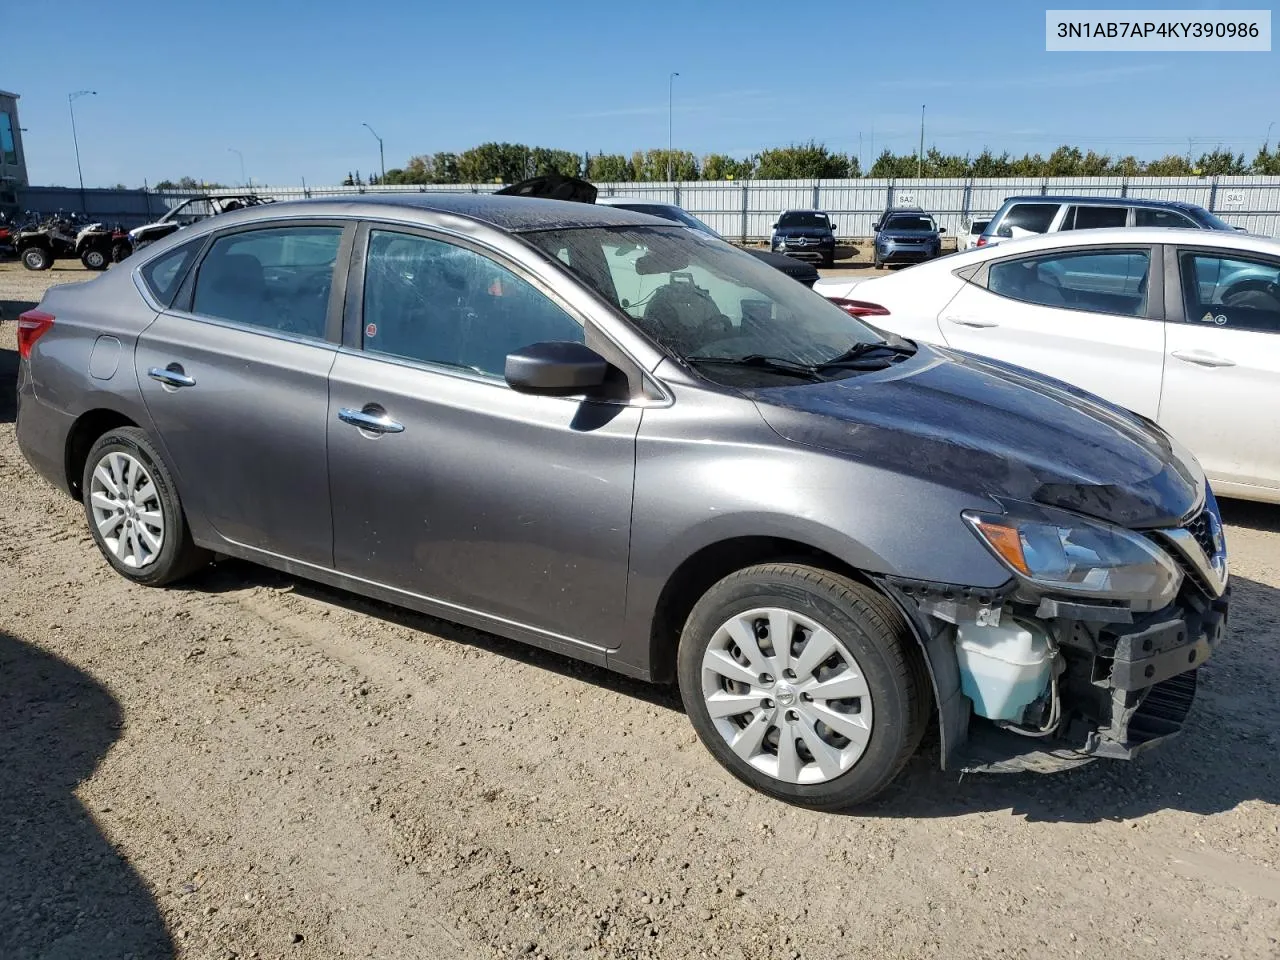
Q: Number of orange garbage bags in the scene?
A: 0